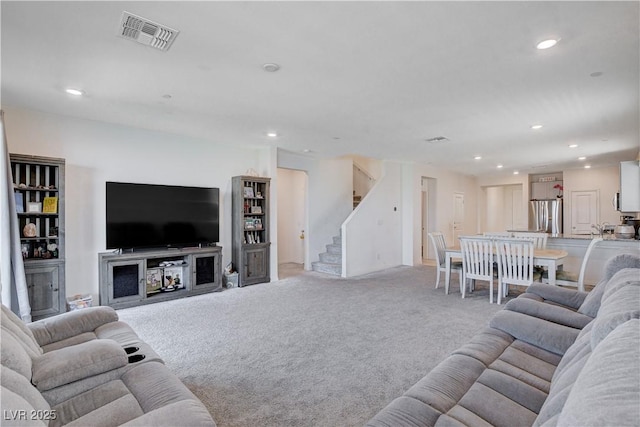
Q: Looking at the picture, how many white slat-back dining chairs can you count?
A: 6